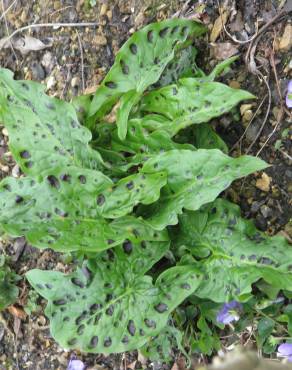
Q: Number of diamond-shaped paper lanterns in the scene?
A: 0